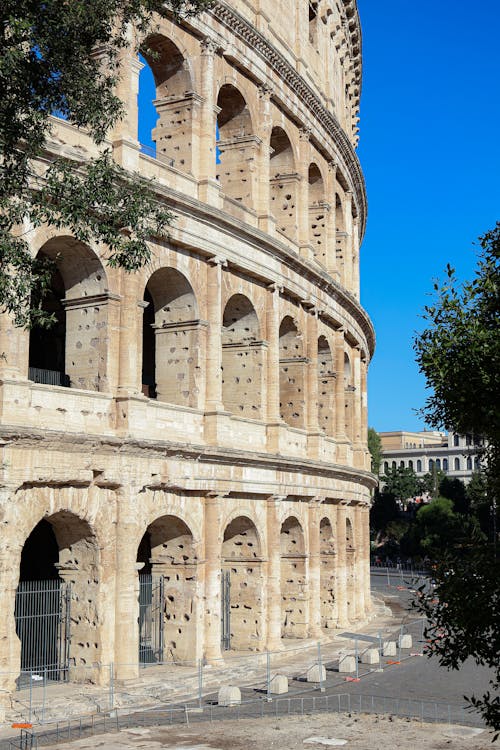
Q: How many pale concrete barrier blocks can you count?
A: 7